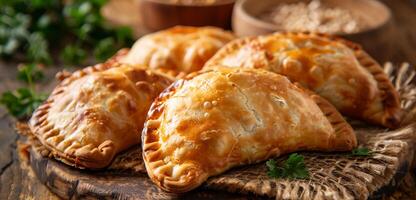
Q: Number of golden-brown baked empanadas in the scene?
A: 4